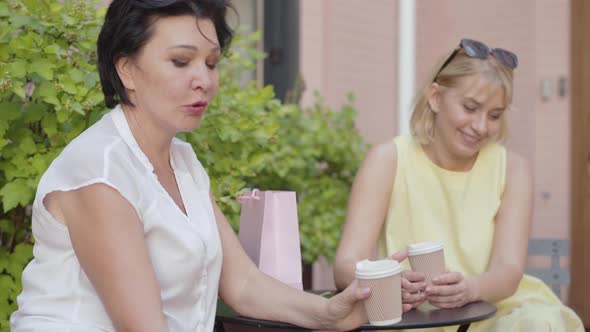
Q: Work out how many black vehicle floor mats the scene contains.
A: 0